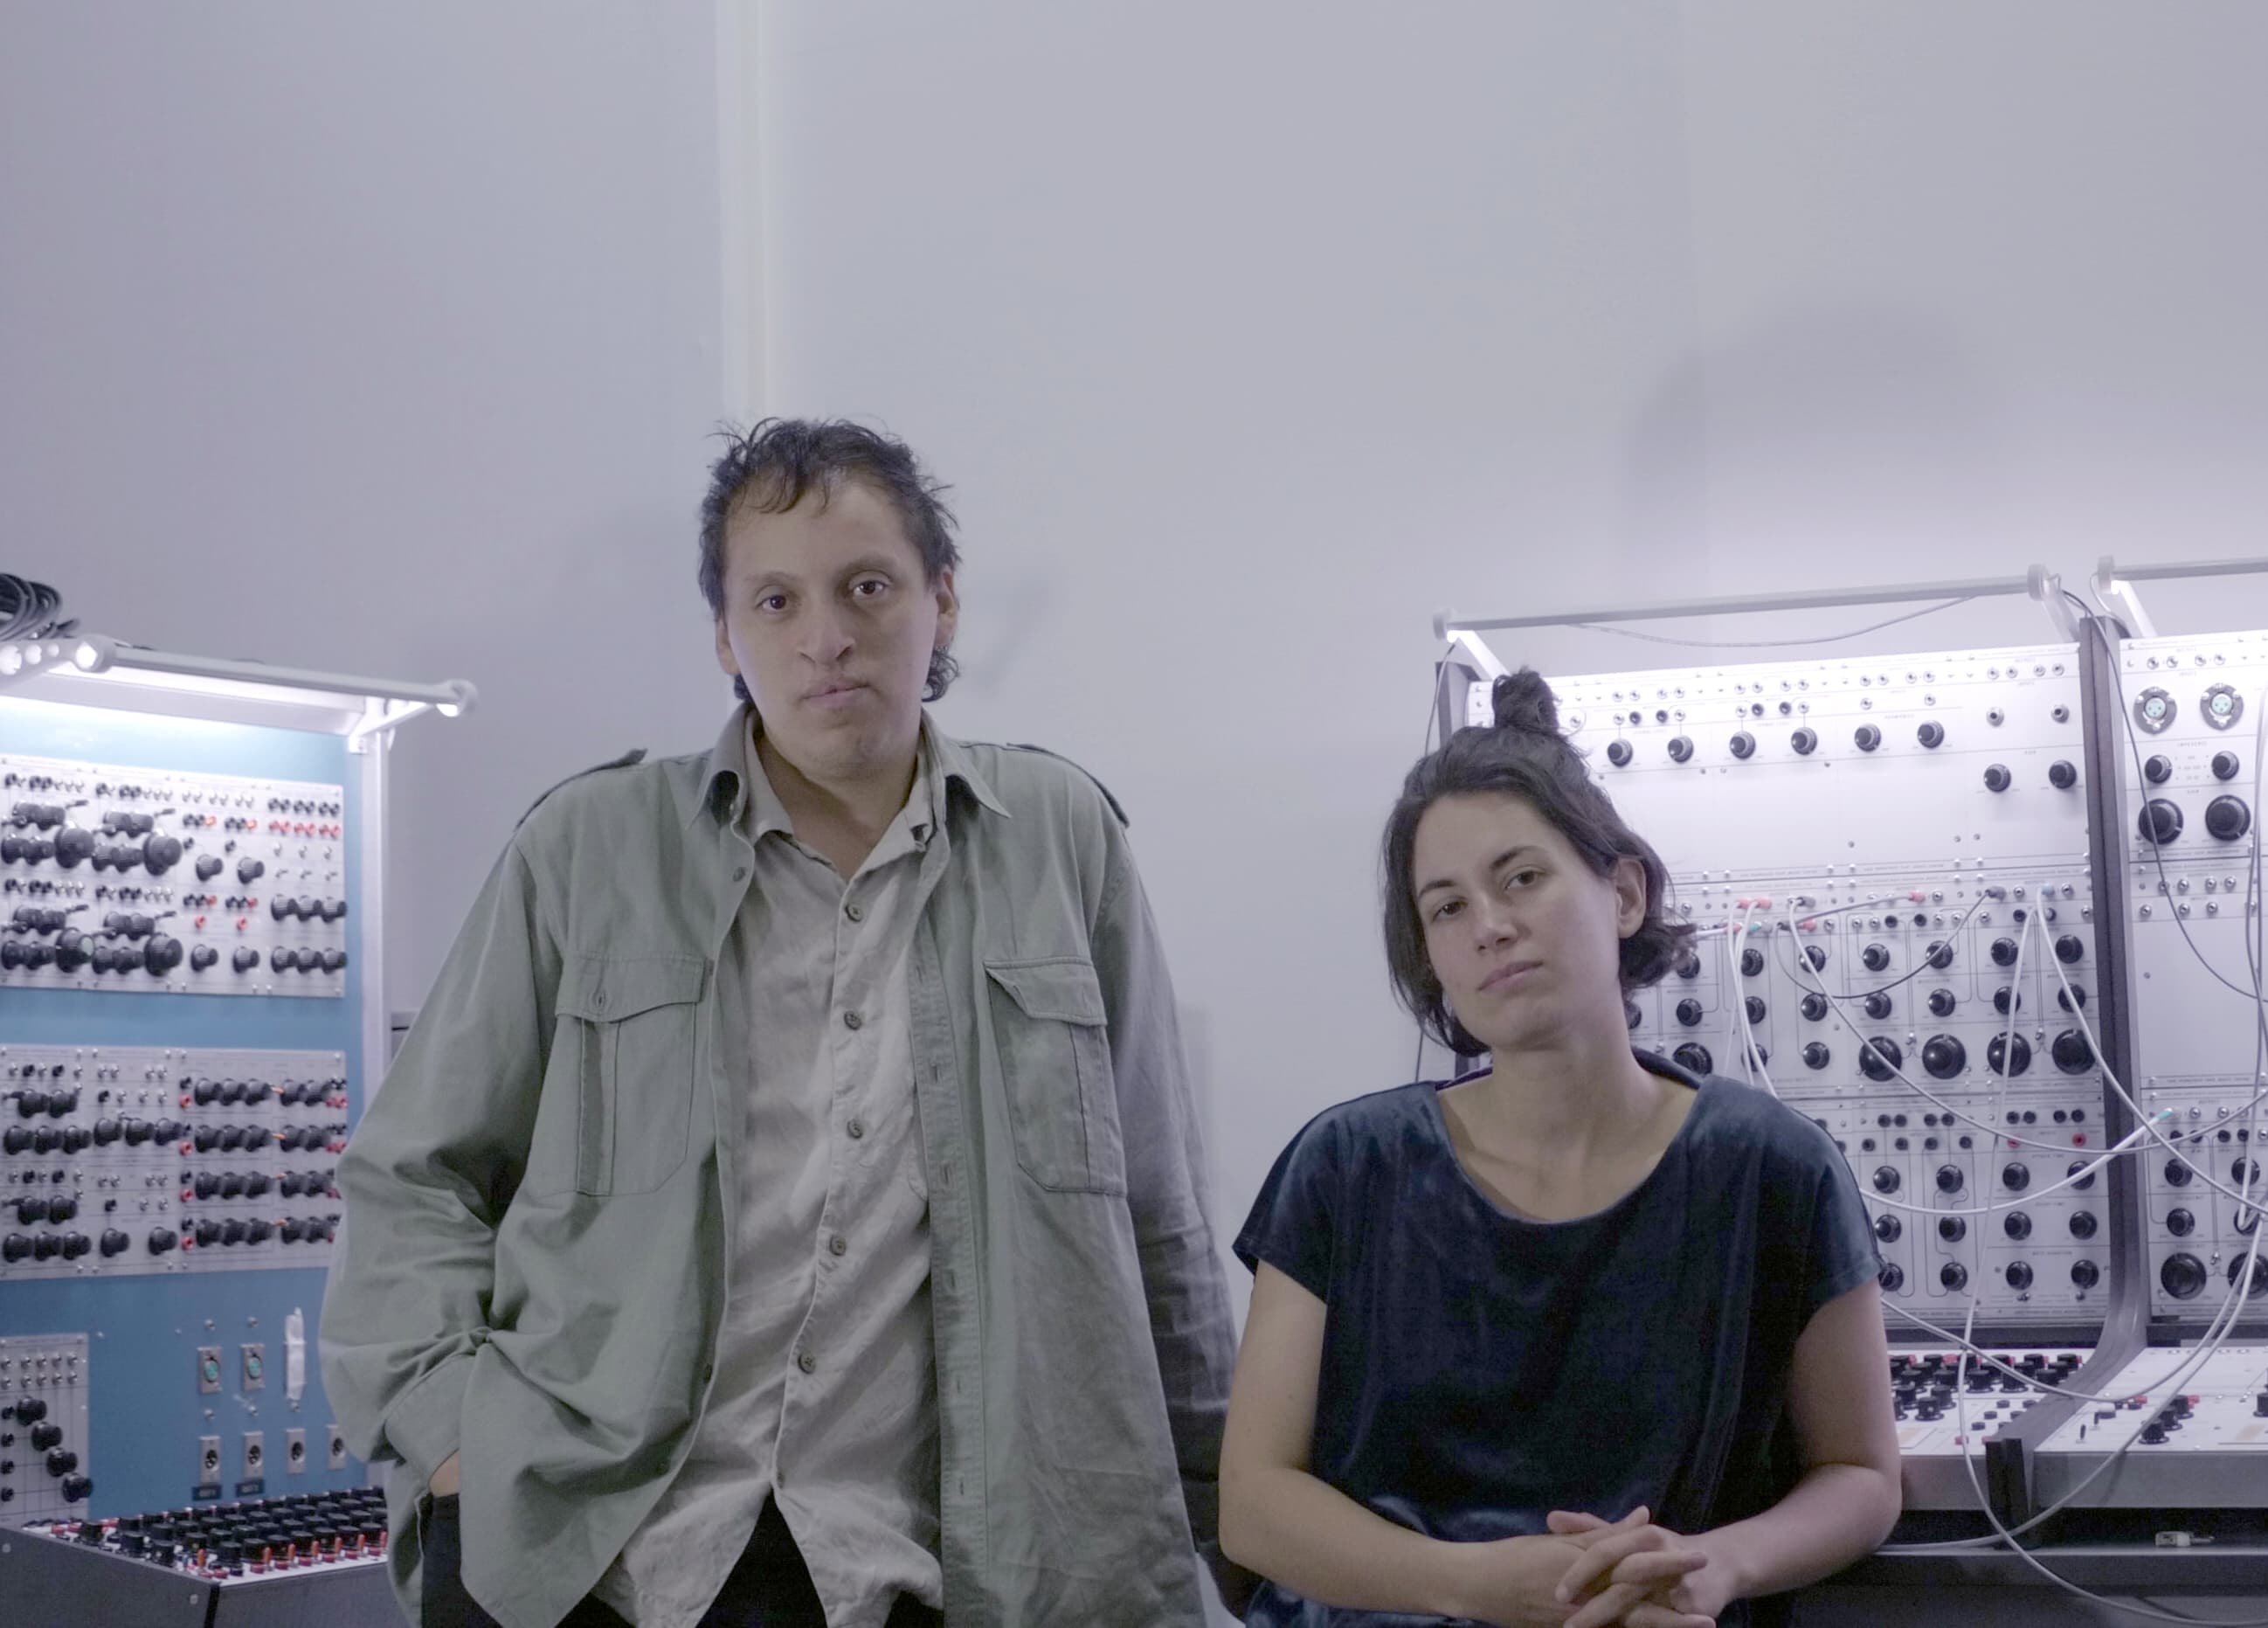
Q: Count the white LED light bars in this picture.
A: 3